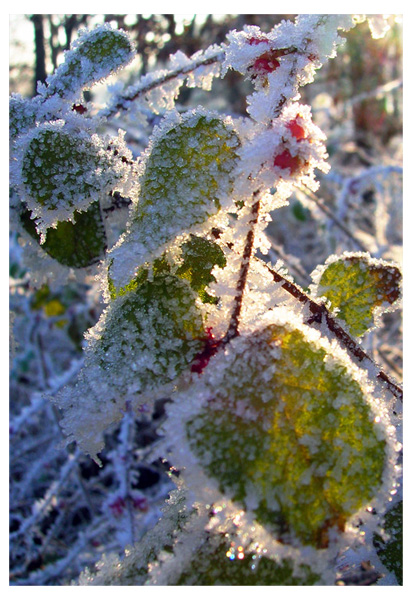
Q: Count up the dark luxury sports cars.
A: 0